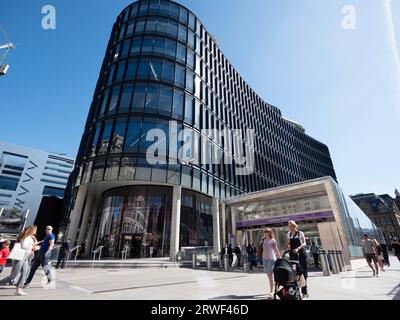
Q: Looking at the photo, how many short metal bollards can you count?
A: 7